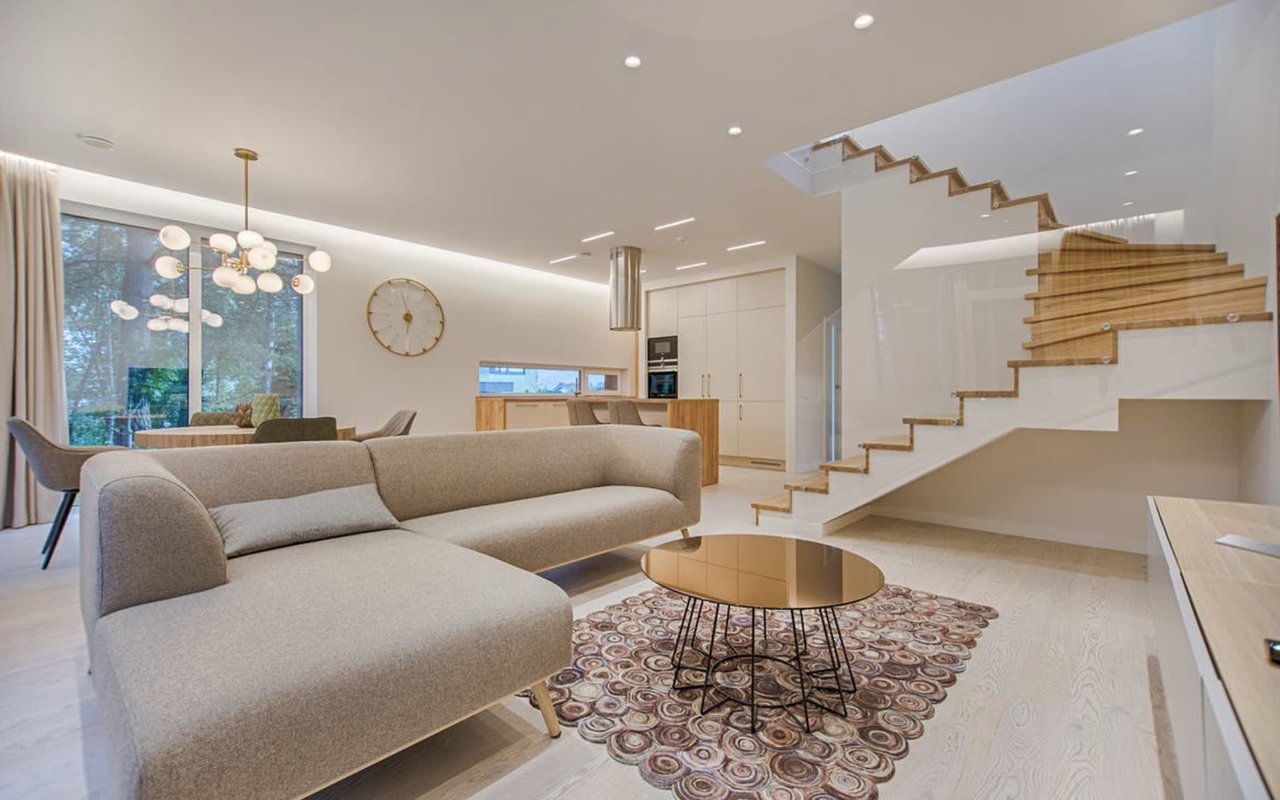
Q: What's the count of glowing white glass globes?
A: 11